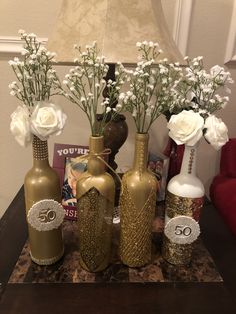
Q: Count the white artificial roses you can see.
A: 4